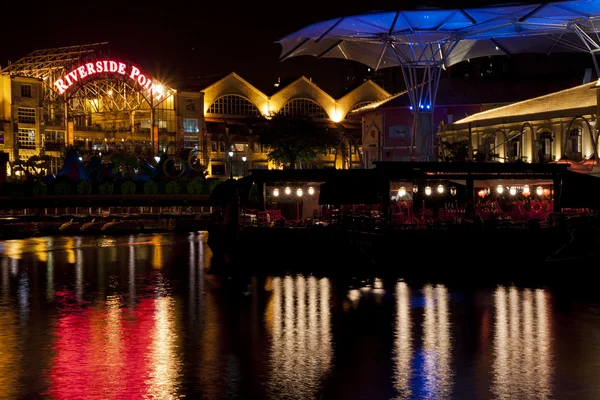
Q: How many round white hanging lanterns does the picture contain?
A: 11